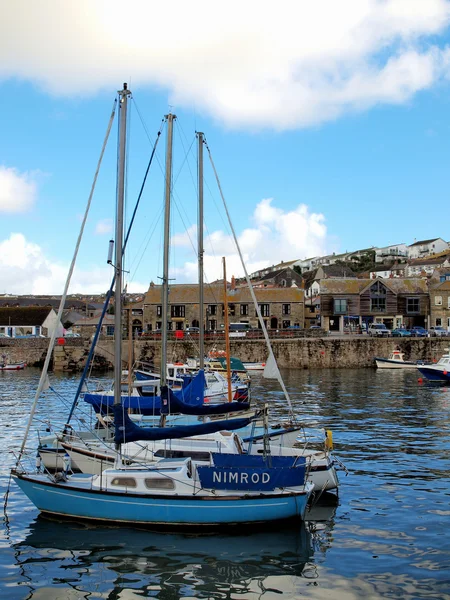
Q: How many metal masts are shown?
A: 3